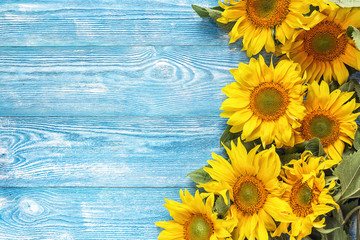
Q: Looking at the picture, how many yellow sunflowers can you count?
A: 7